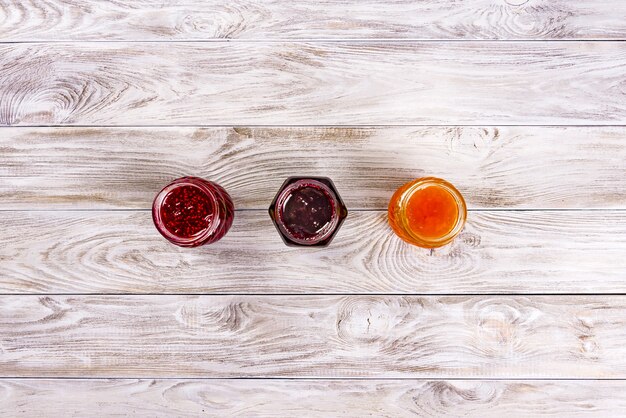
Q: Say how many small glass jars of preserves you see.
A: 3